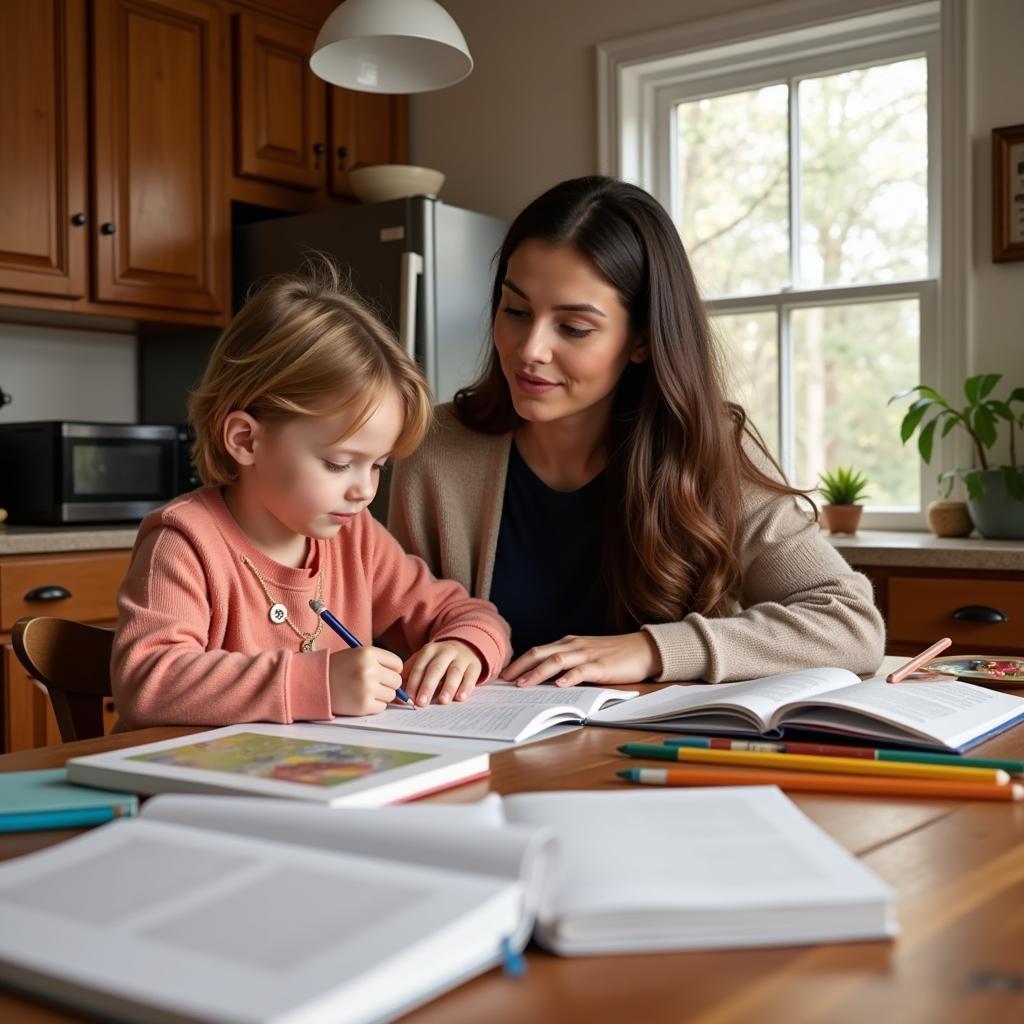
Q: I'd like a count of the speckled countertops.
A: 2